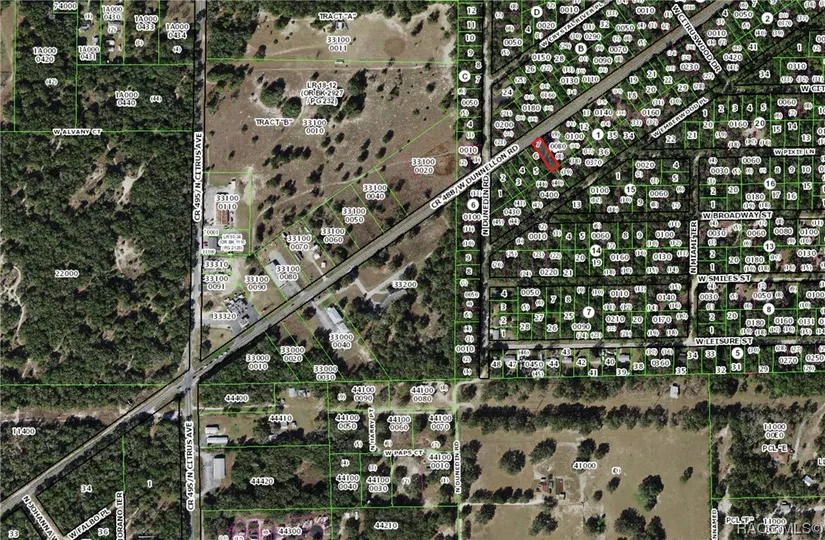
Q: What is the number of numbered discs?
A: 11